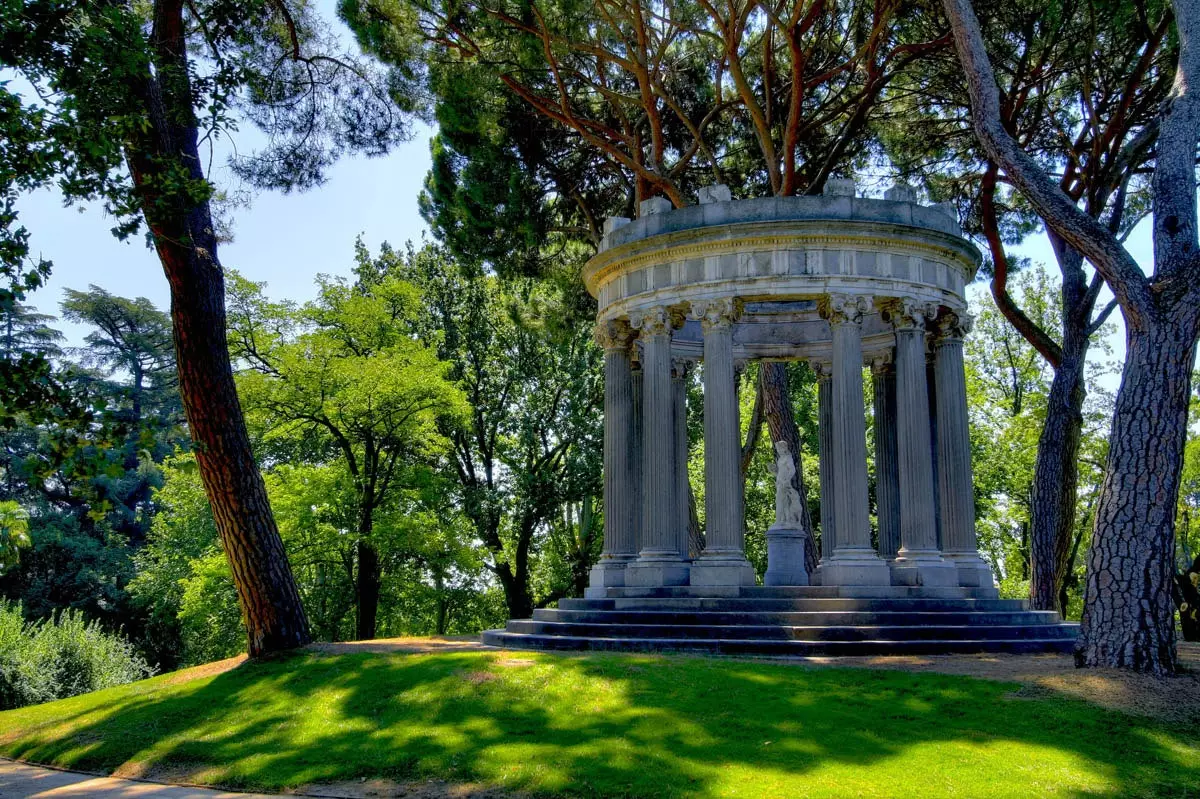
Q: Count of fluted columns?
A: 12